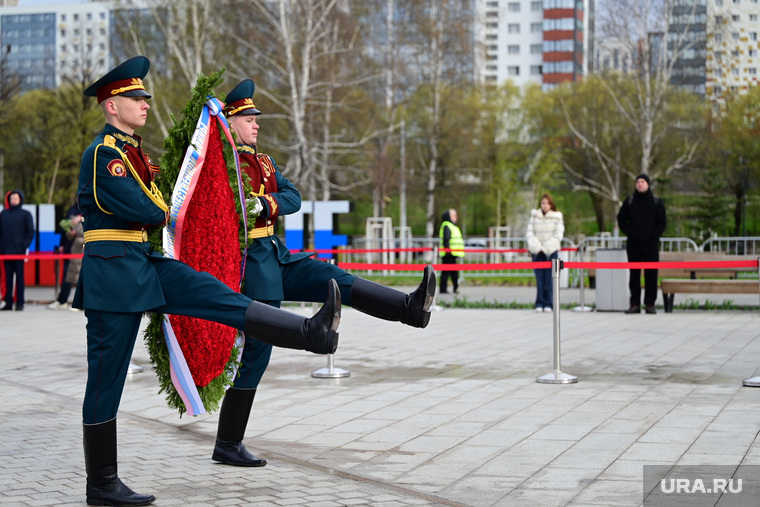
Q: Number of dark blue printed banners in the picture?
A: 0